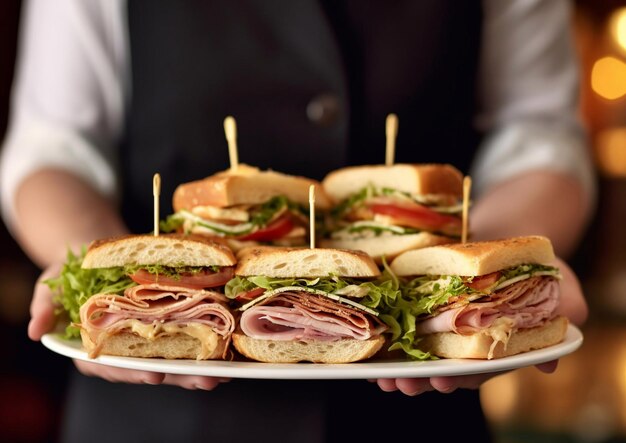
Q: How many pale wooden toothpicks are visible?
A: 5